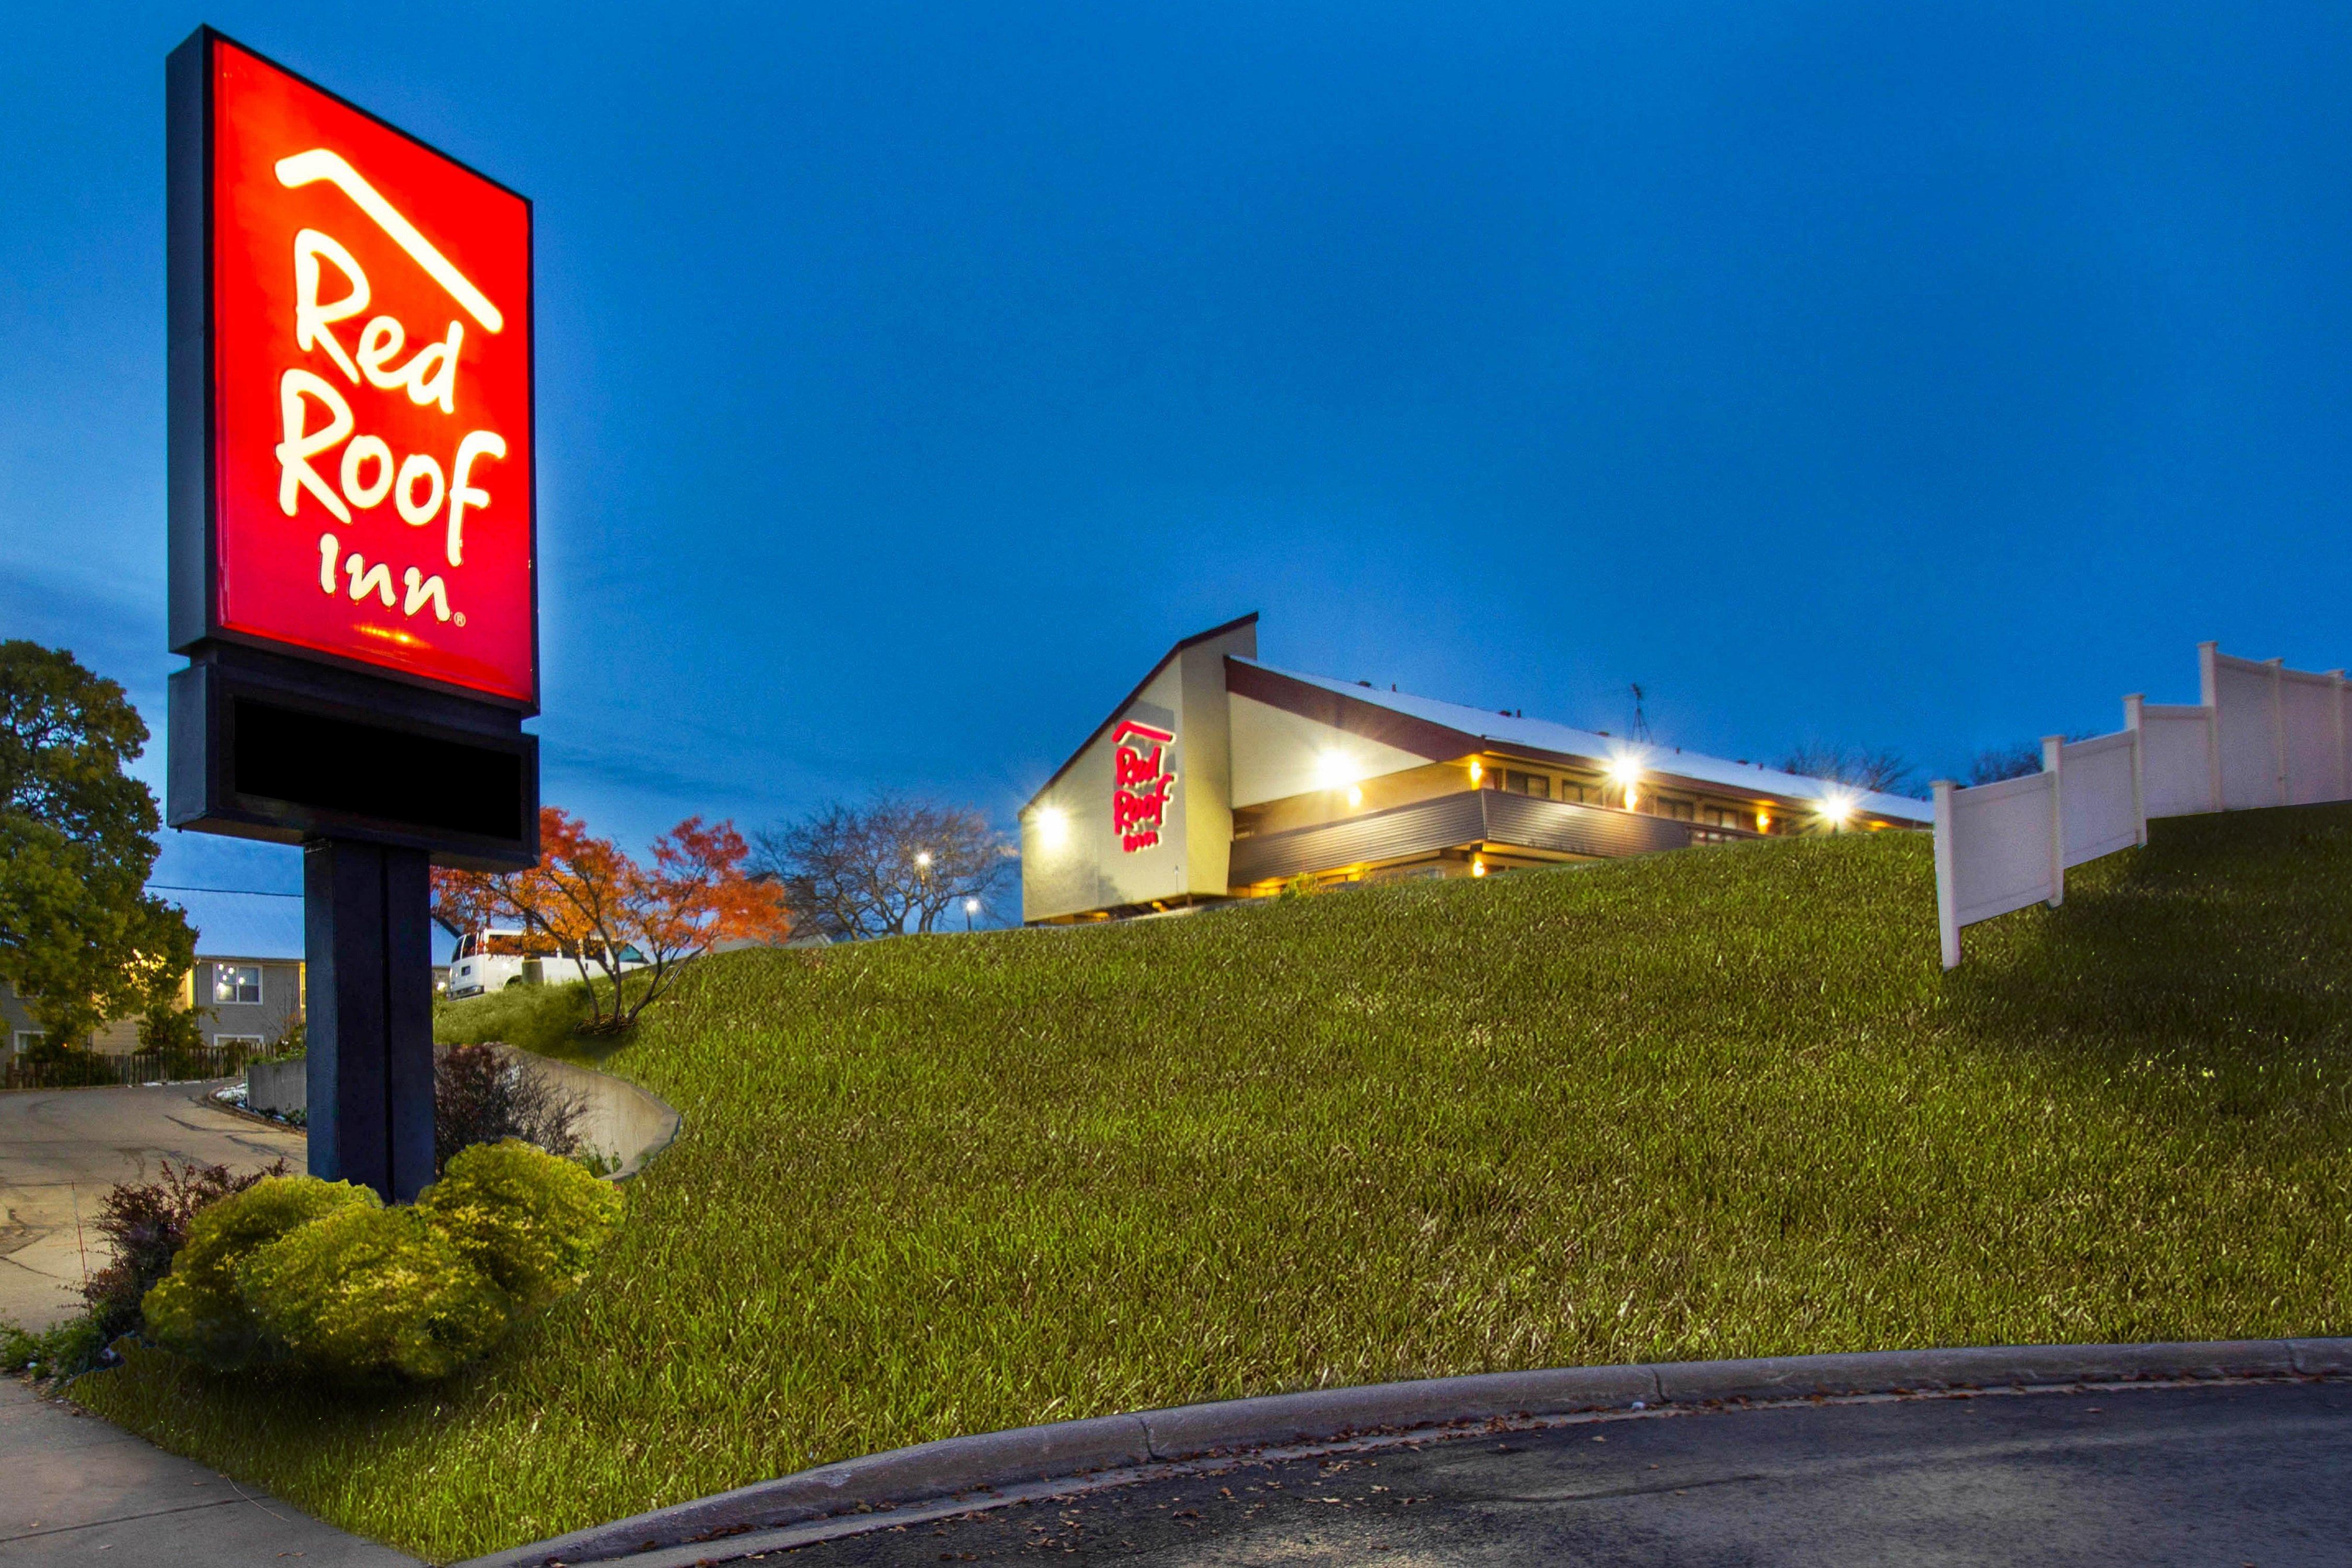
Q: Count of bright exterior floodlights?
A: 4